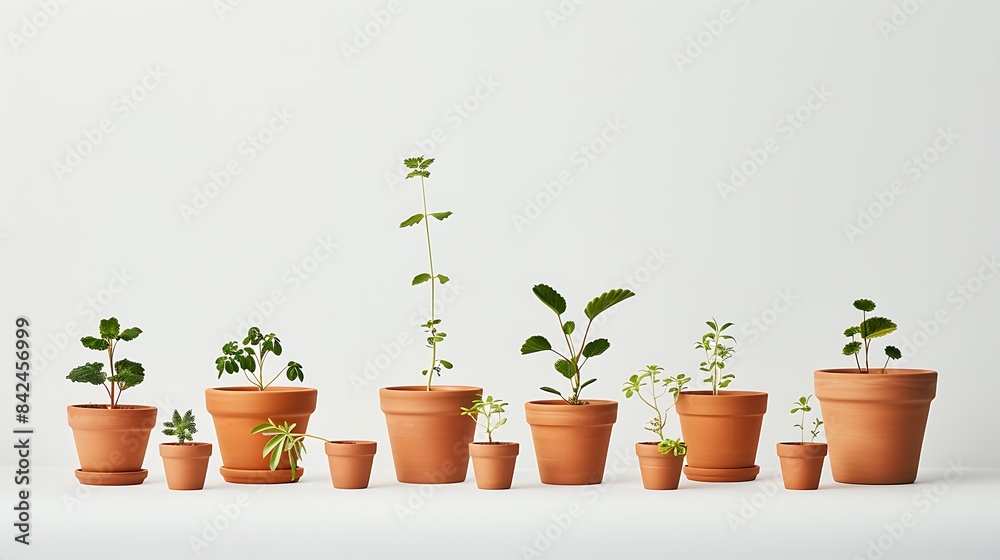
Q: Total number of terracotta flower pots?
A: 11